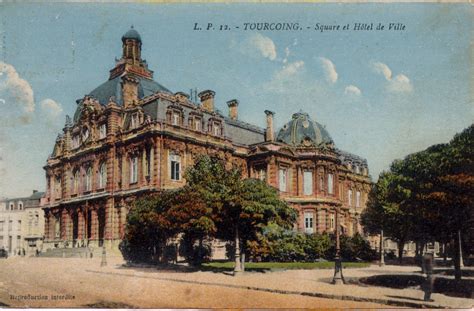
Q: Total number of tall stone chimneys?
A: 4